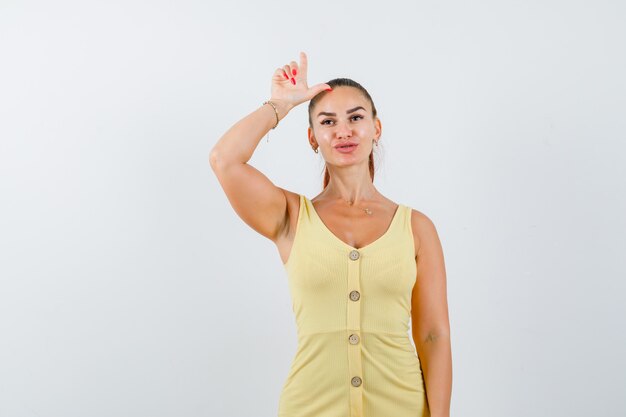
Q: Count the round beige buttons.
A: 4